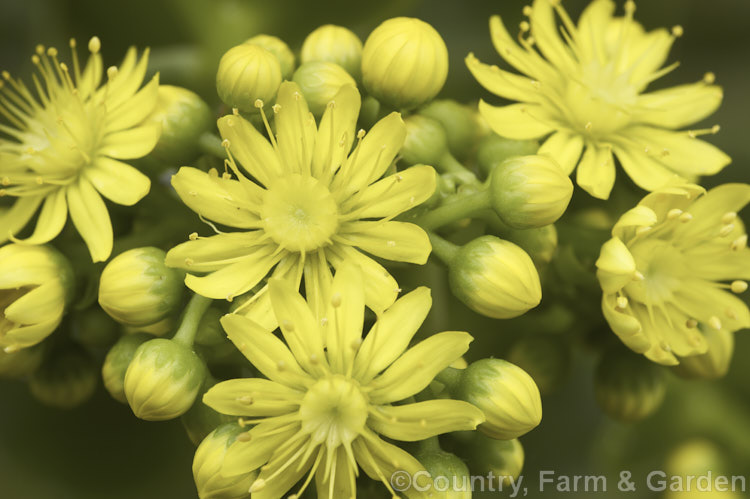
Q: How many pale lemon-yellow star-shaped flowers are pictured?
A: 5